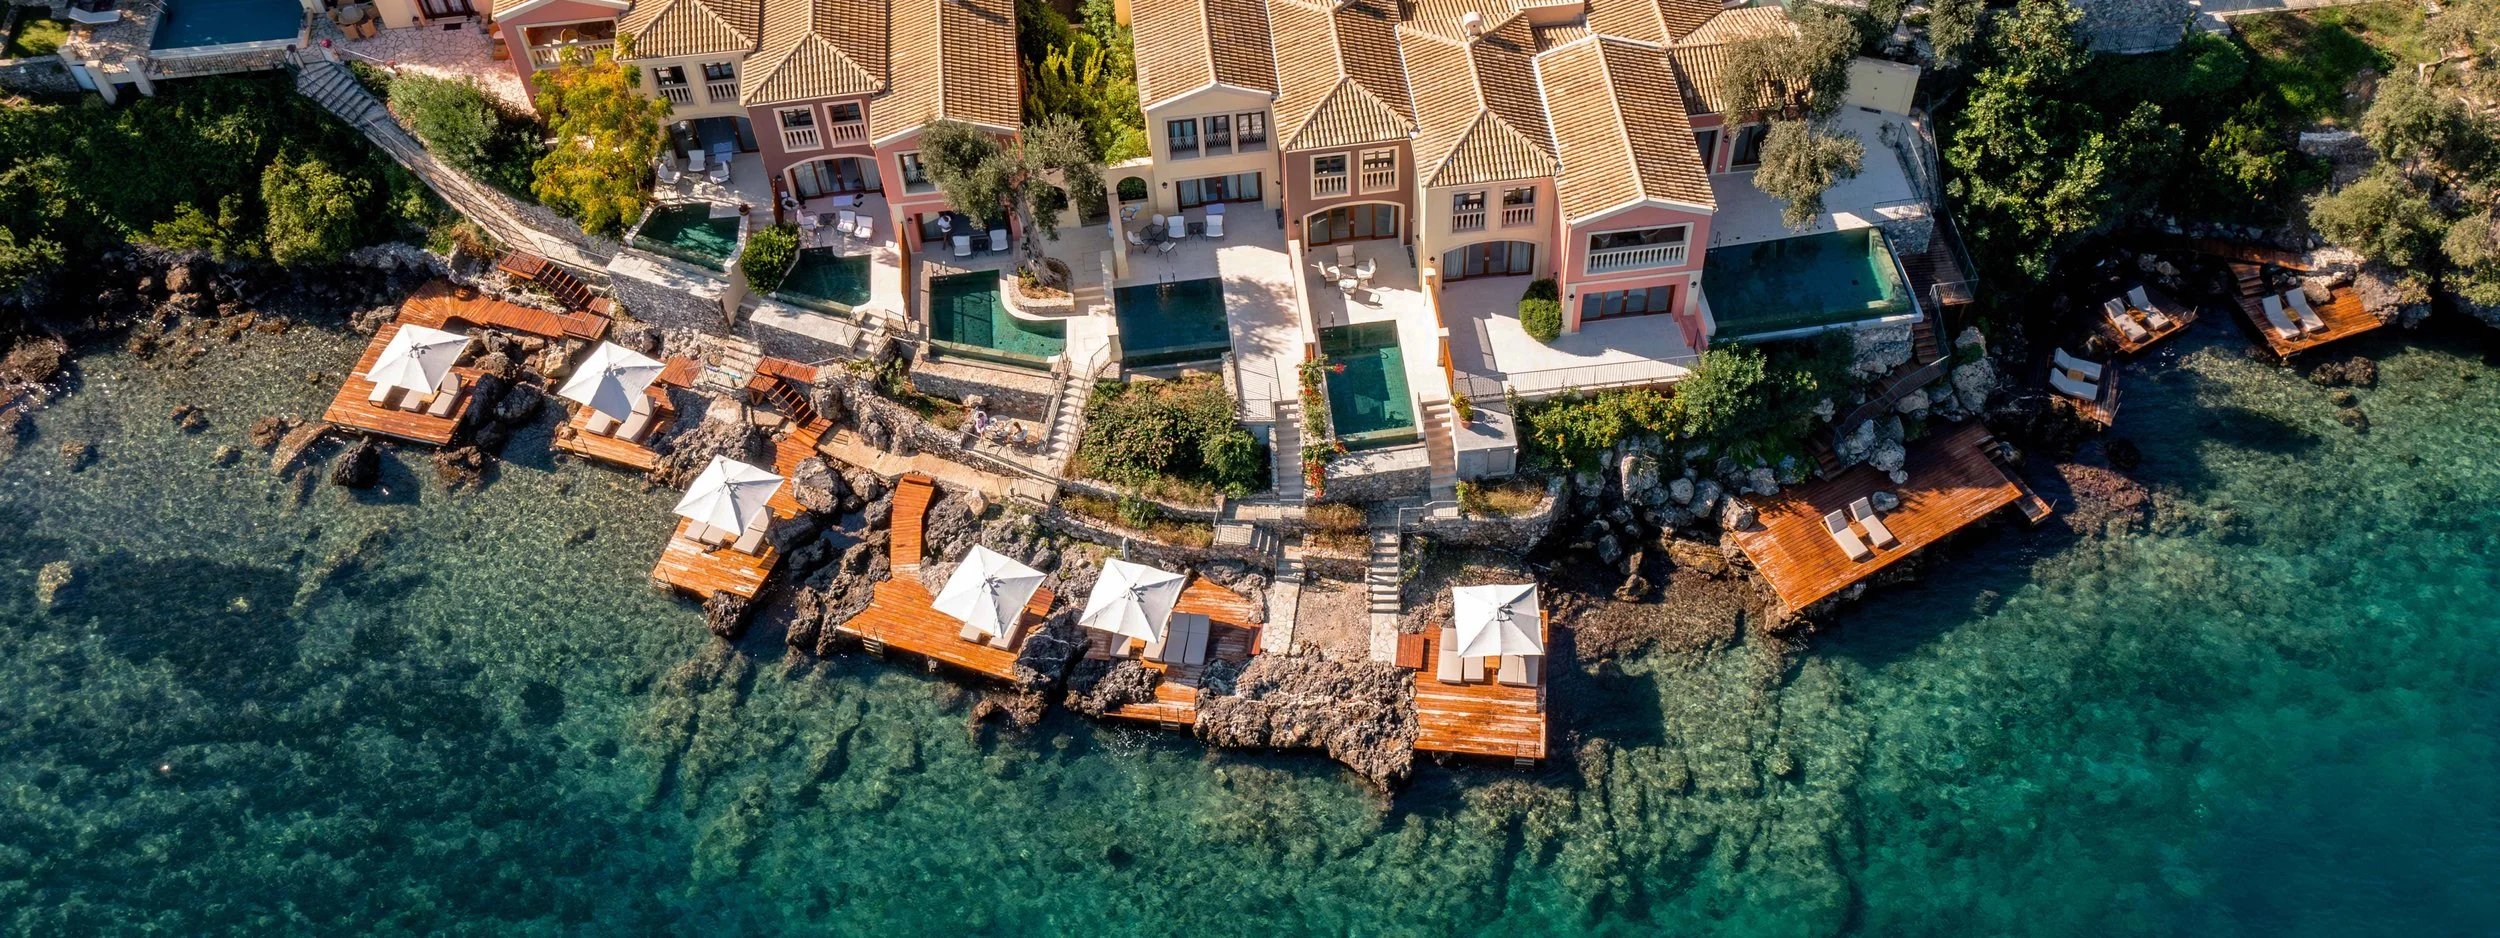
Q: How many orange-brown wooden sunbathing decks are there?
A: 10